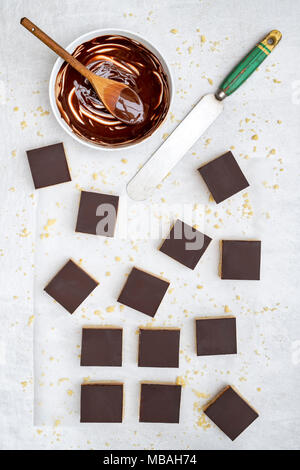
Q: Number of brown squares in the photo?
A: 13